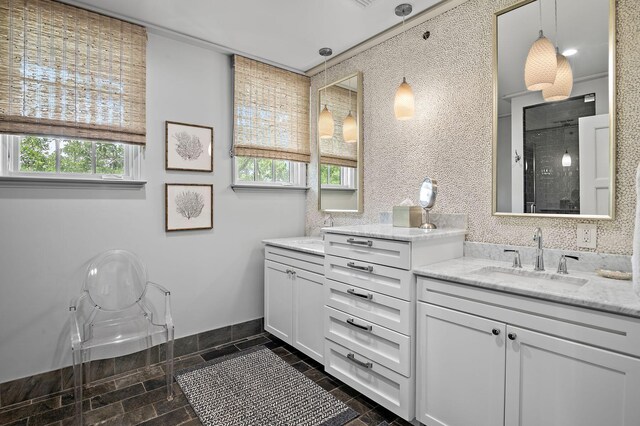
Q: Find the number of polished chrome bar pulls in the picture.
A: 5